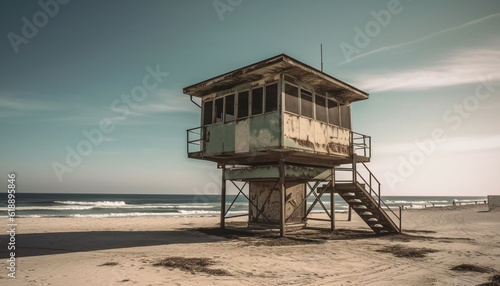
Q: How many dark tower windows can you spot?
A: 11